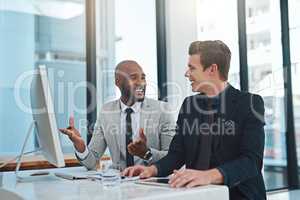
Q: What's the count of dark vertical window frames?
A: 4